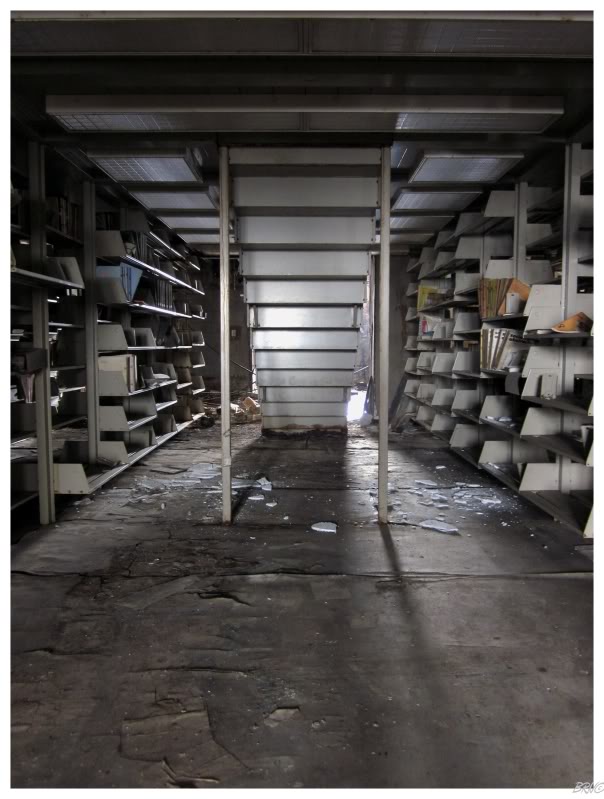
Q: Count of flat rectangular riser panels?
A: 12